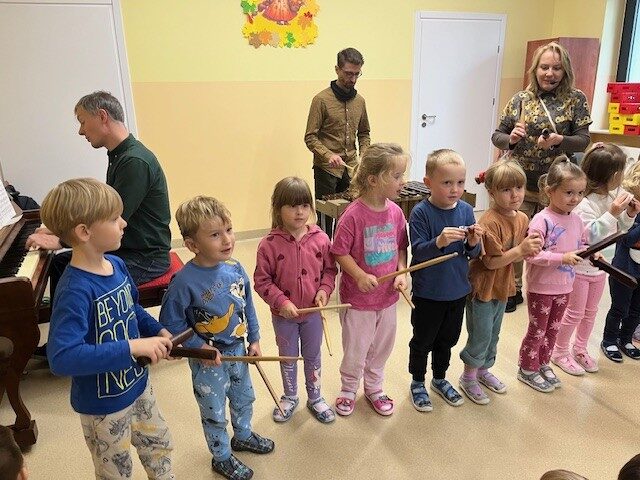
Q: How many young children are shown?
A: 9